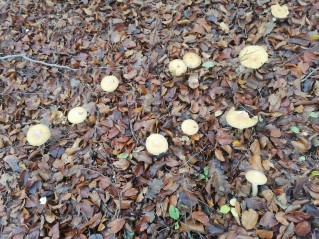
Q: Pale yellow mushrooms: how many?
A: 11